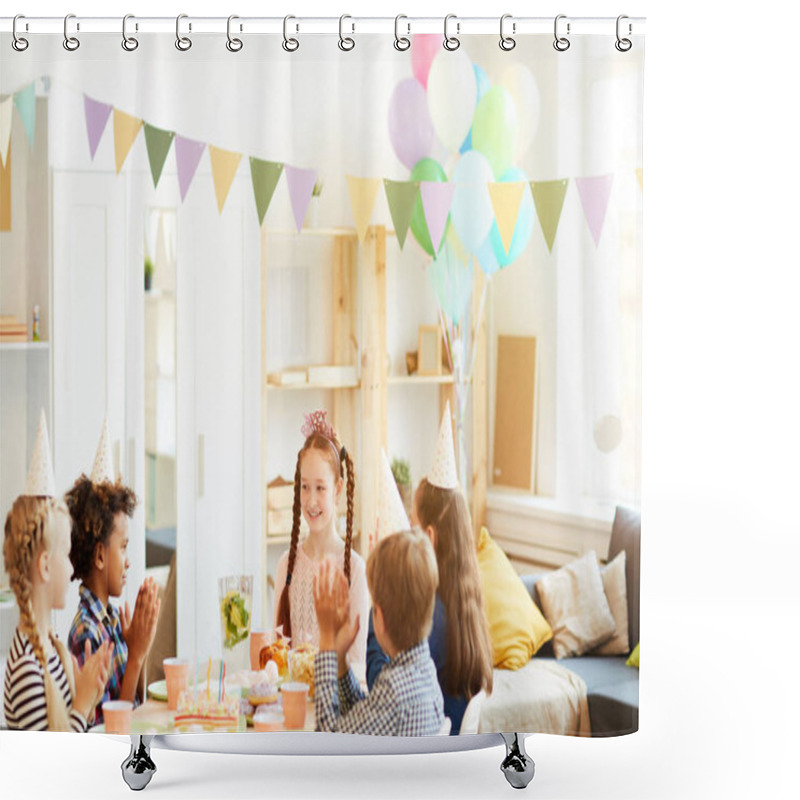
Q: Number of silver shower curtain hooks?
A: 12